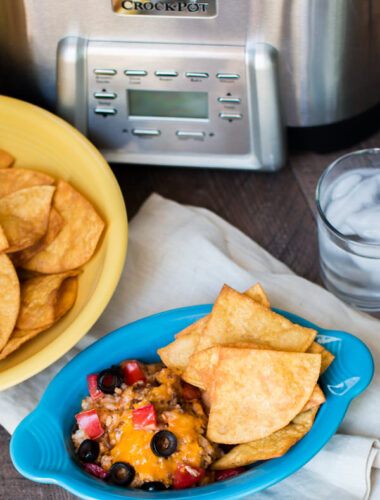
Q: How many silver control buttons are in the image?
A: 11